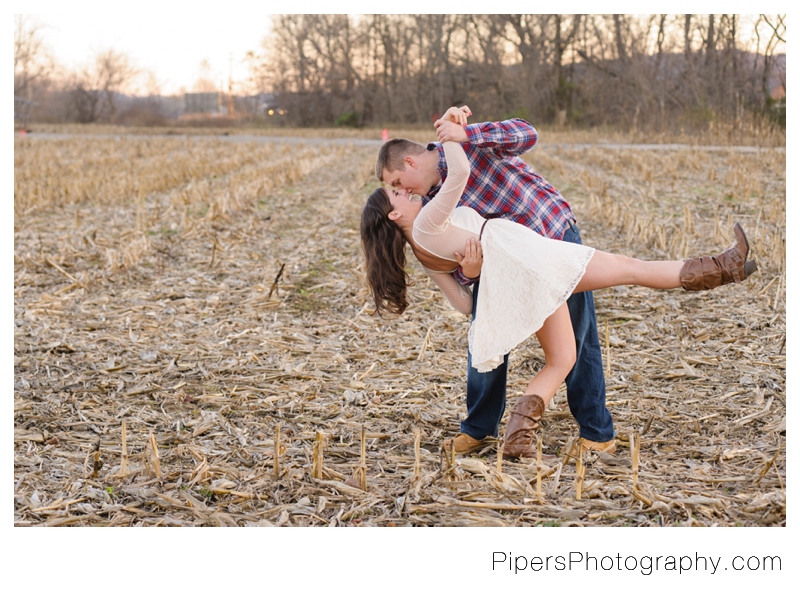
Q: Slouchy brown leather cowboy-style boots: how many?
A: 2